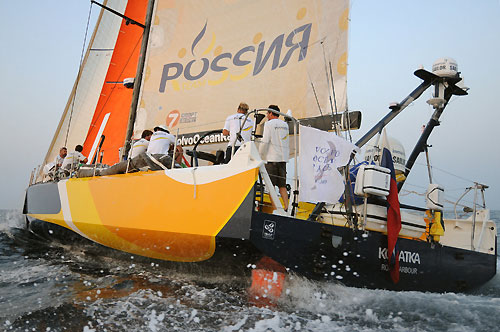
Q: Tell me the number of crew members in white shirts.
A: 6